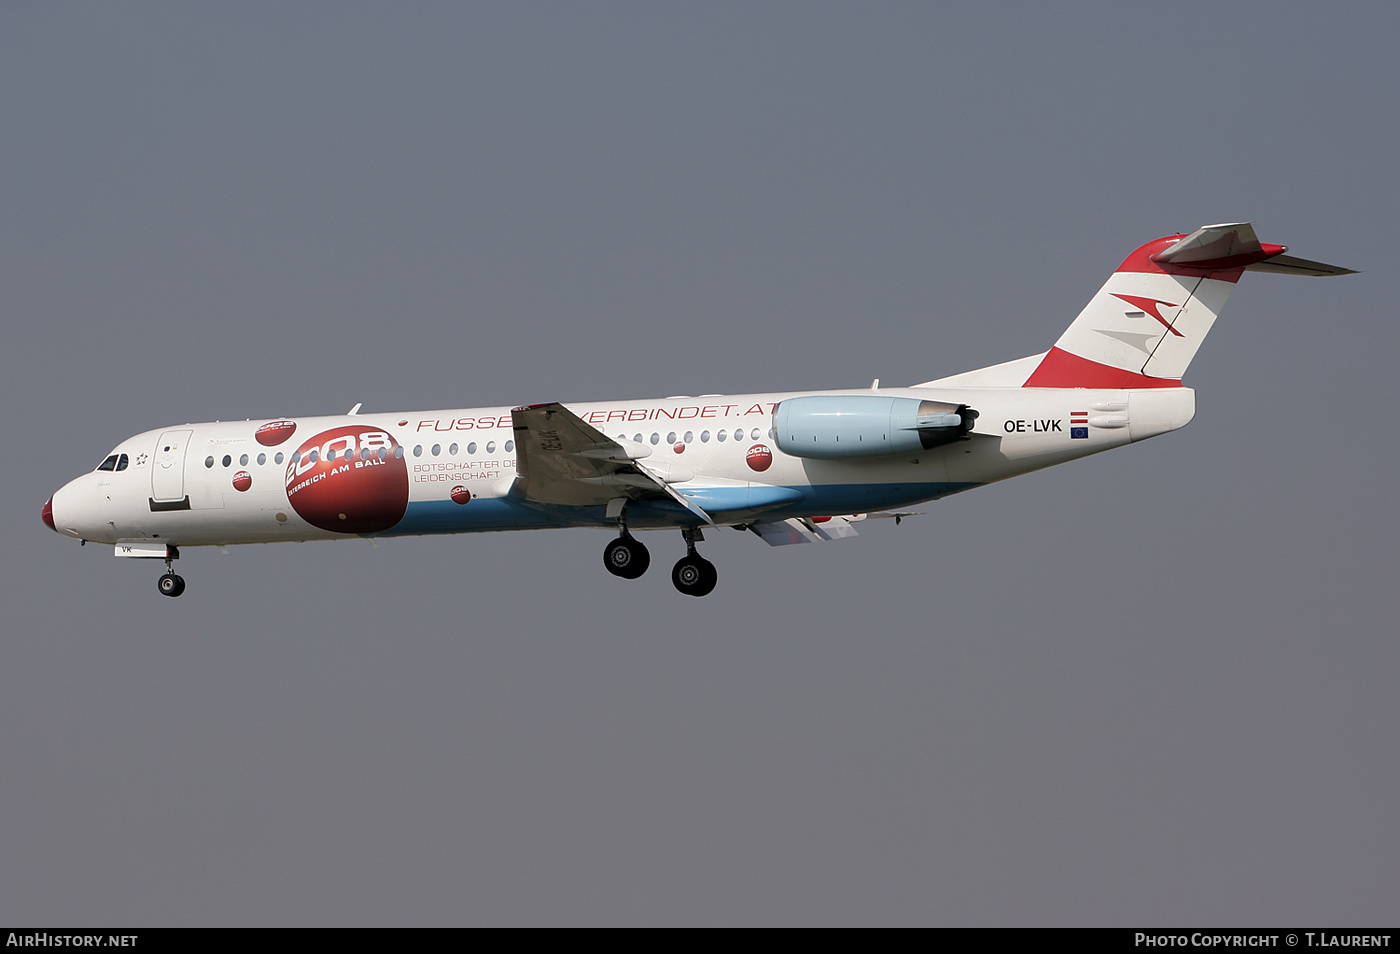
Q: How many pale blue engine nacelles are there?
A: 1